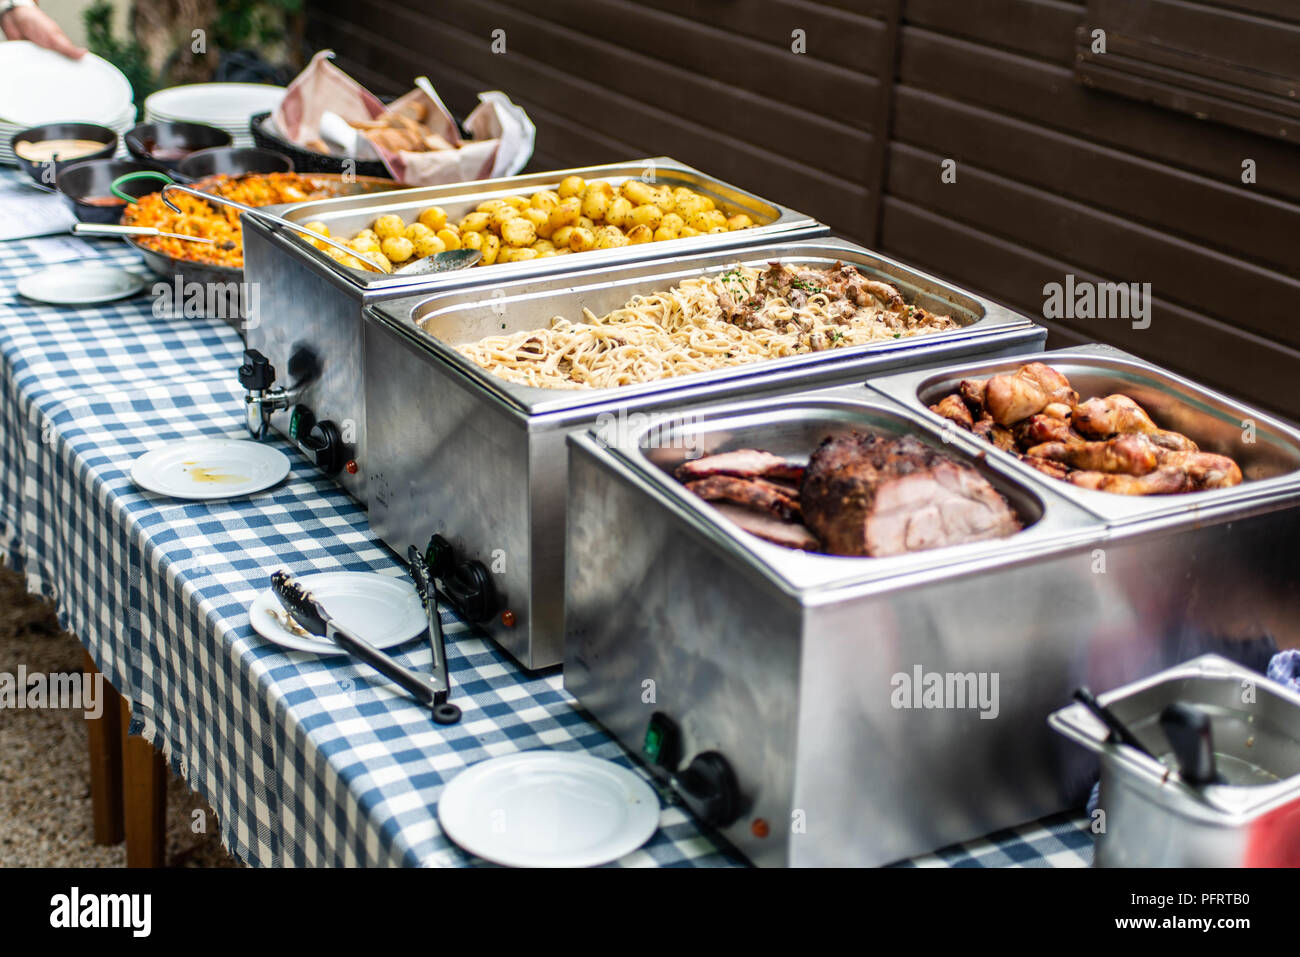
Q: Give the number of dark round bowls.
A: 4